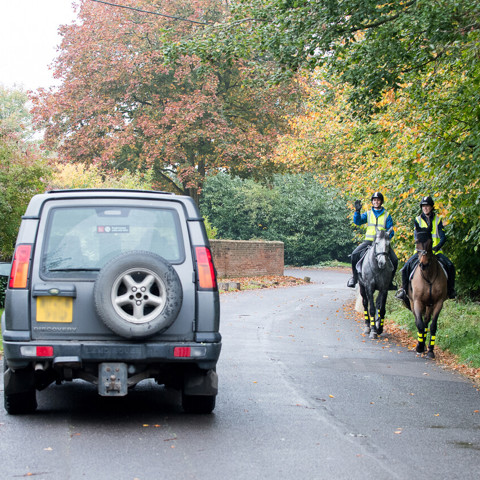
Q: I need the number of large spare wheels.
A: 1